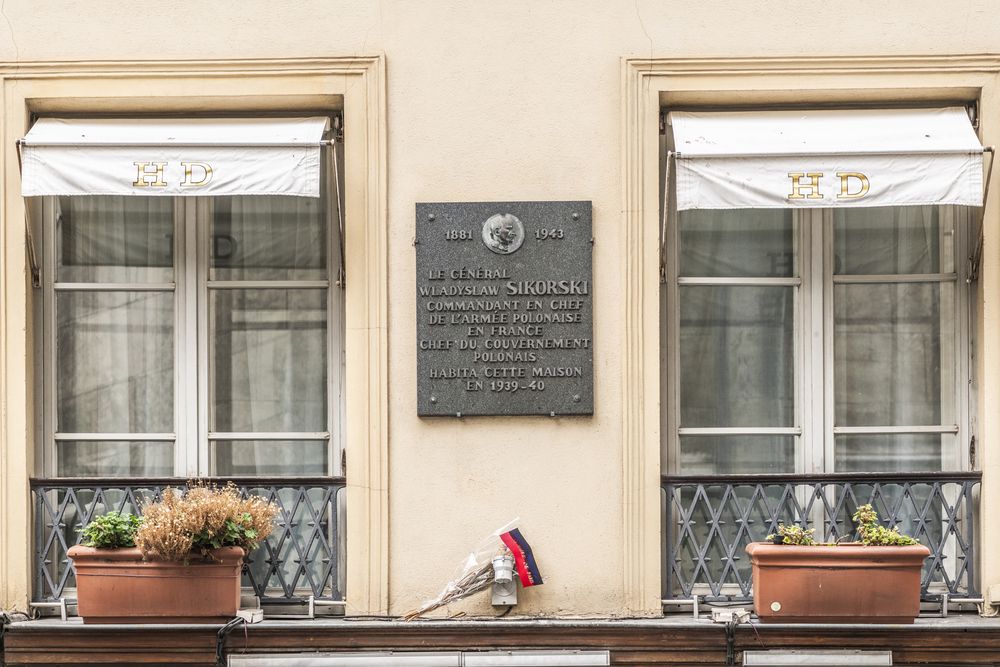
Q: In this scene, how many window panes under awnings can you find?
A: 12